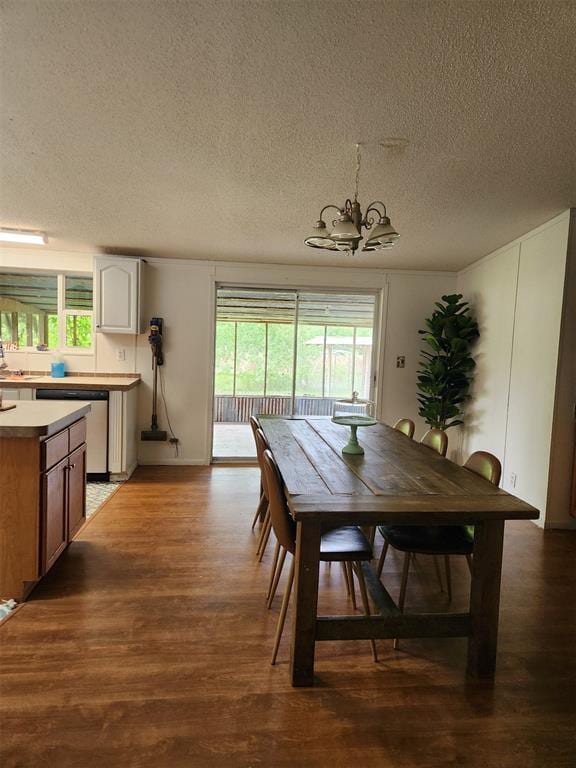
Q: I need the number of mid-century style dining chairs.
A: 6